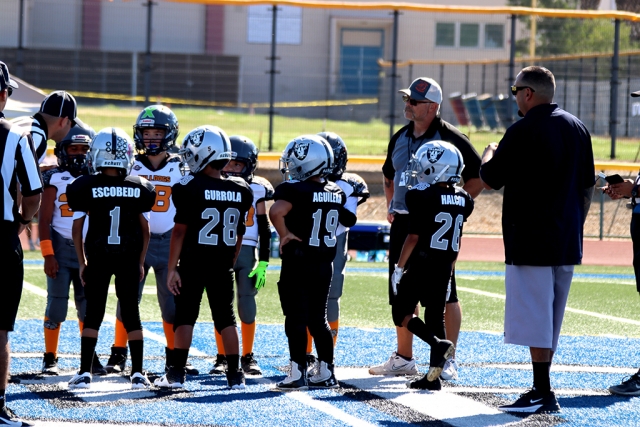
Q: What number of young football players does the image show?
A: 8